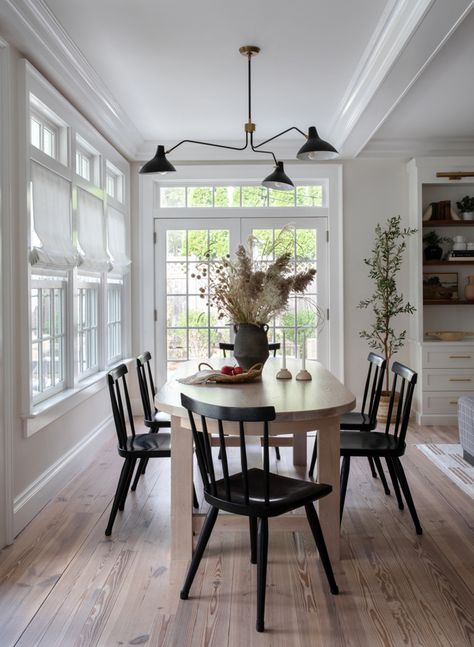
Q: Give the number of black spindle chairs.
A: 6